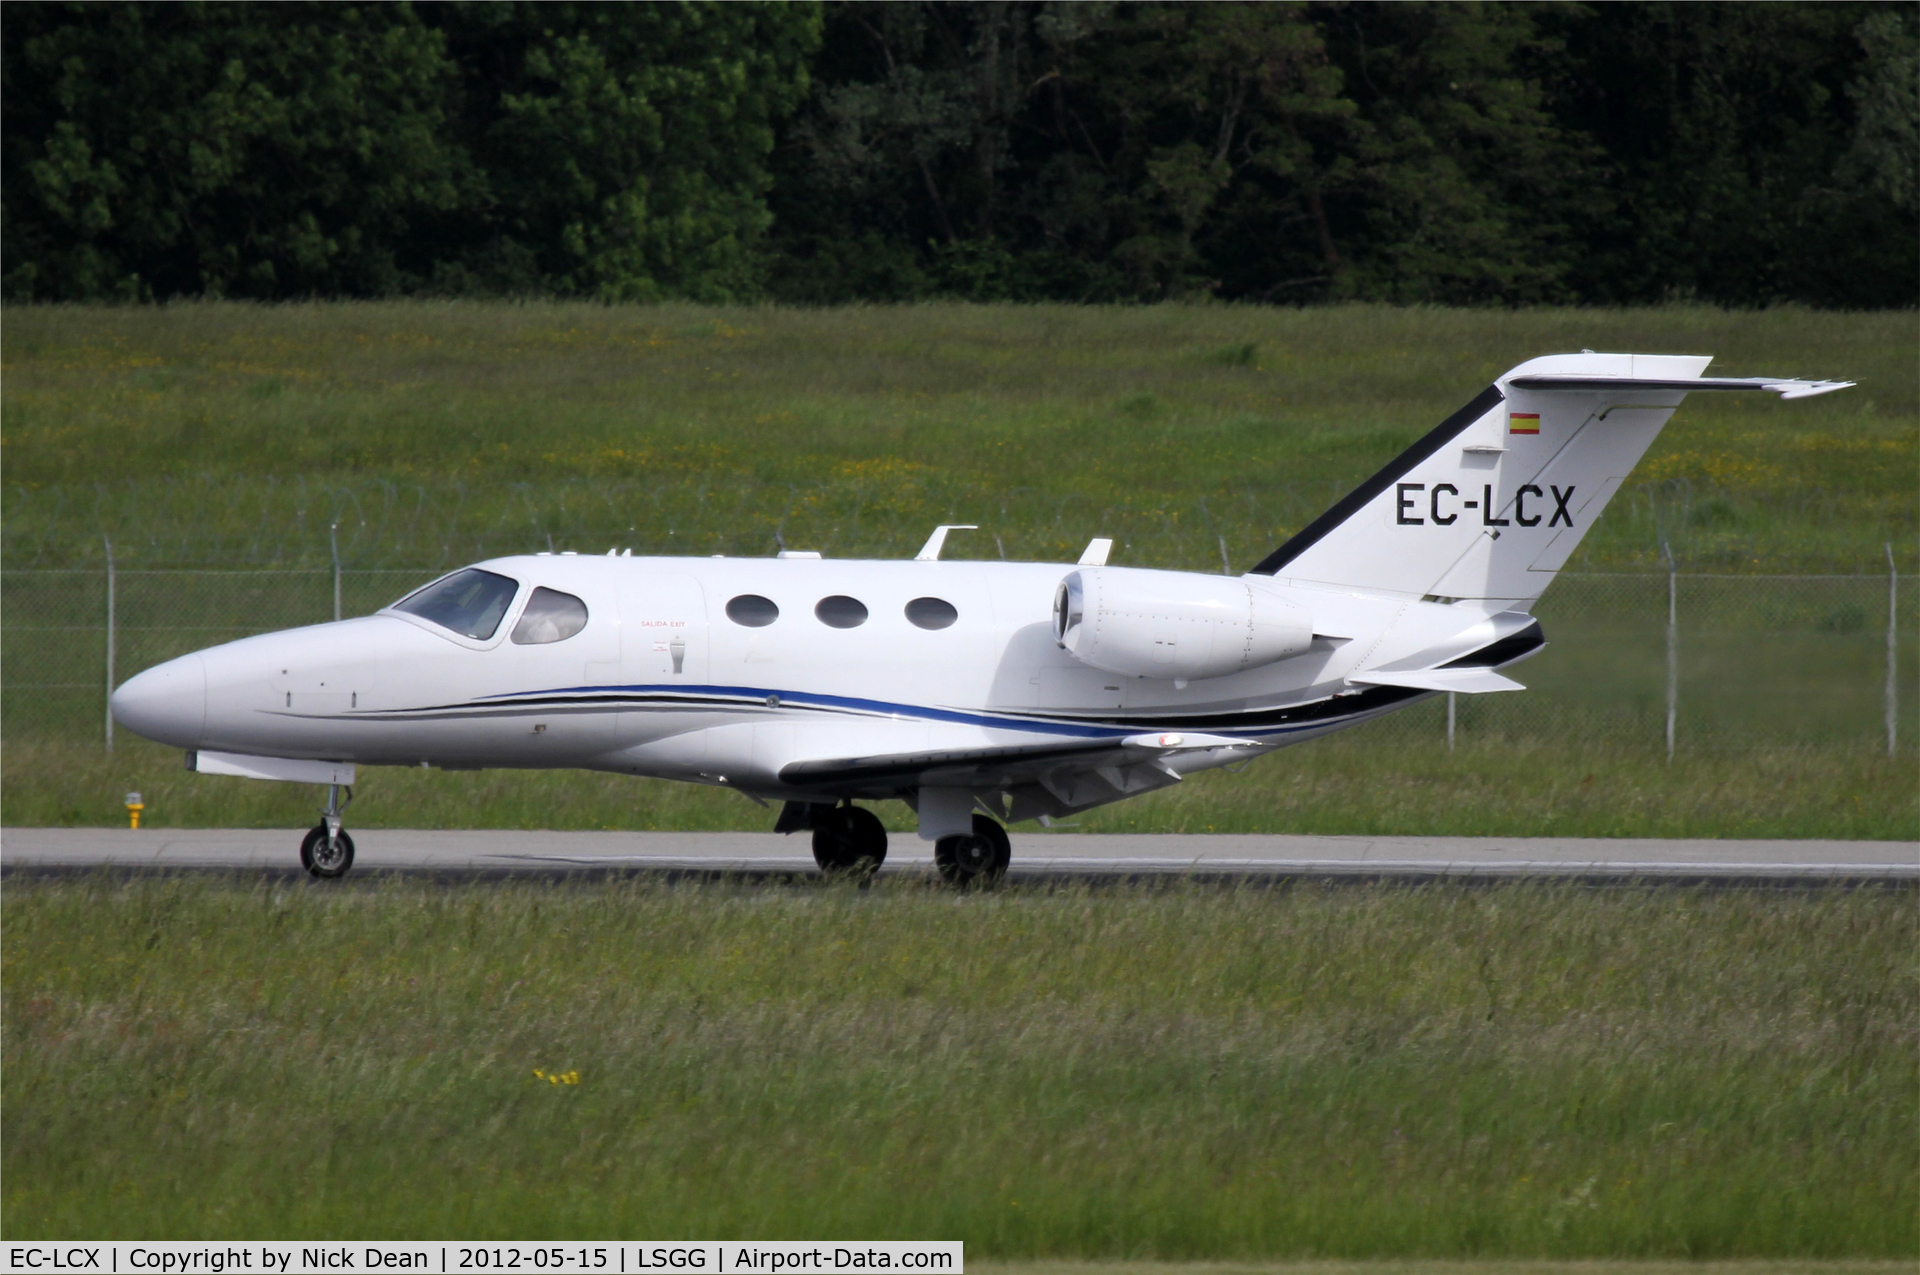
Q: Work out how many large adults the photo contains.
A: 0